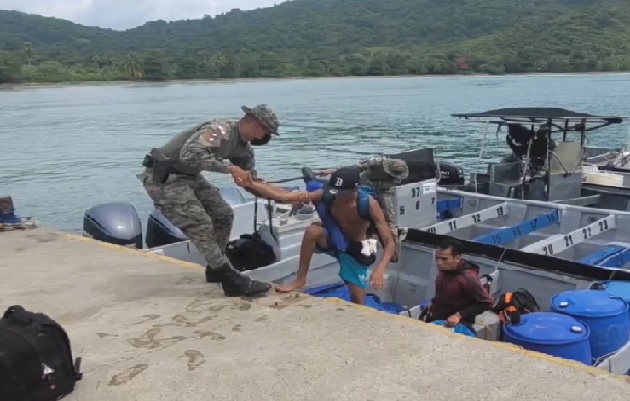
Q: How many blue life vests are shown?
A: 1